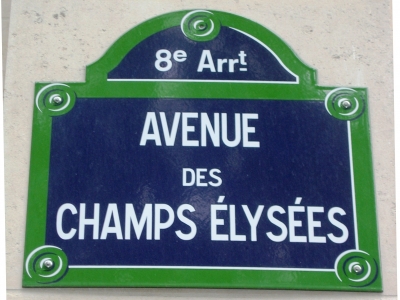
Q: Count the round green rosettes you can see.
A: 5